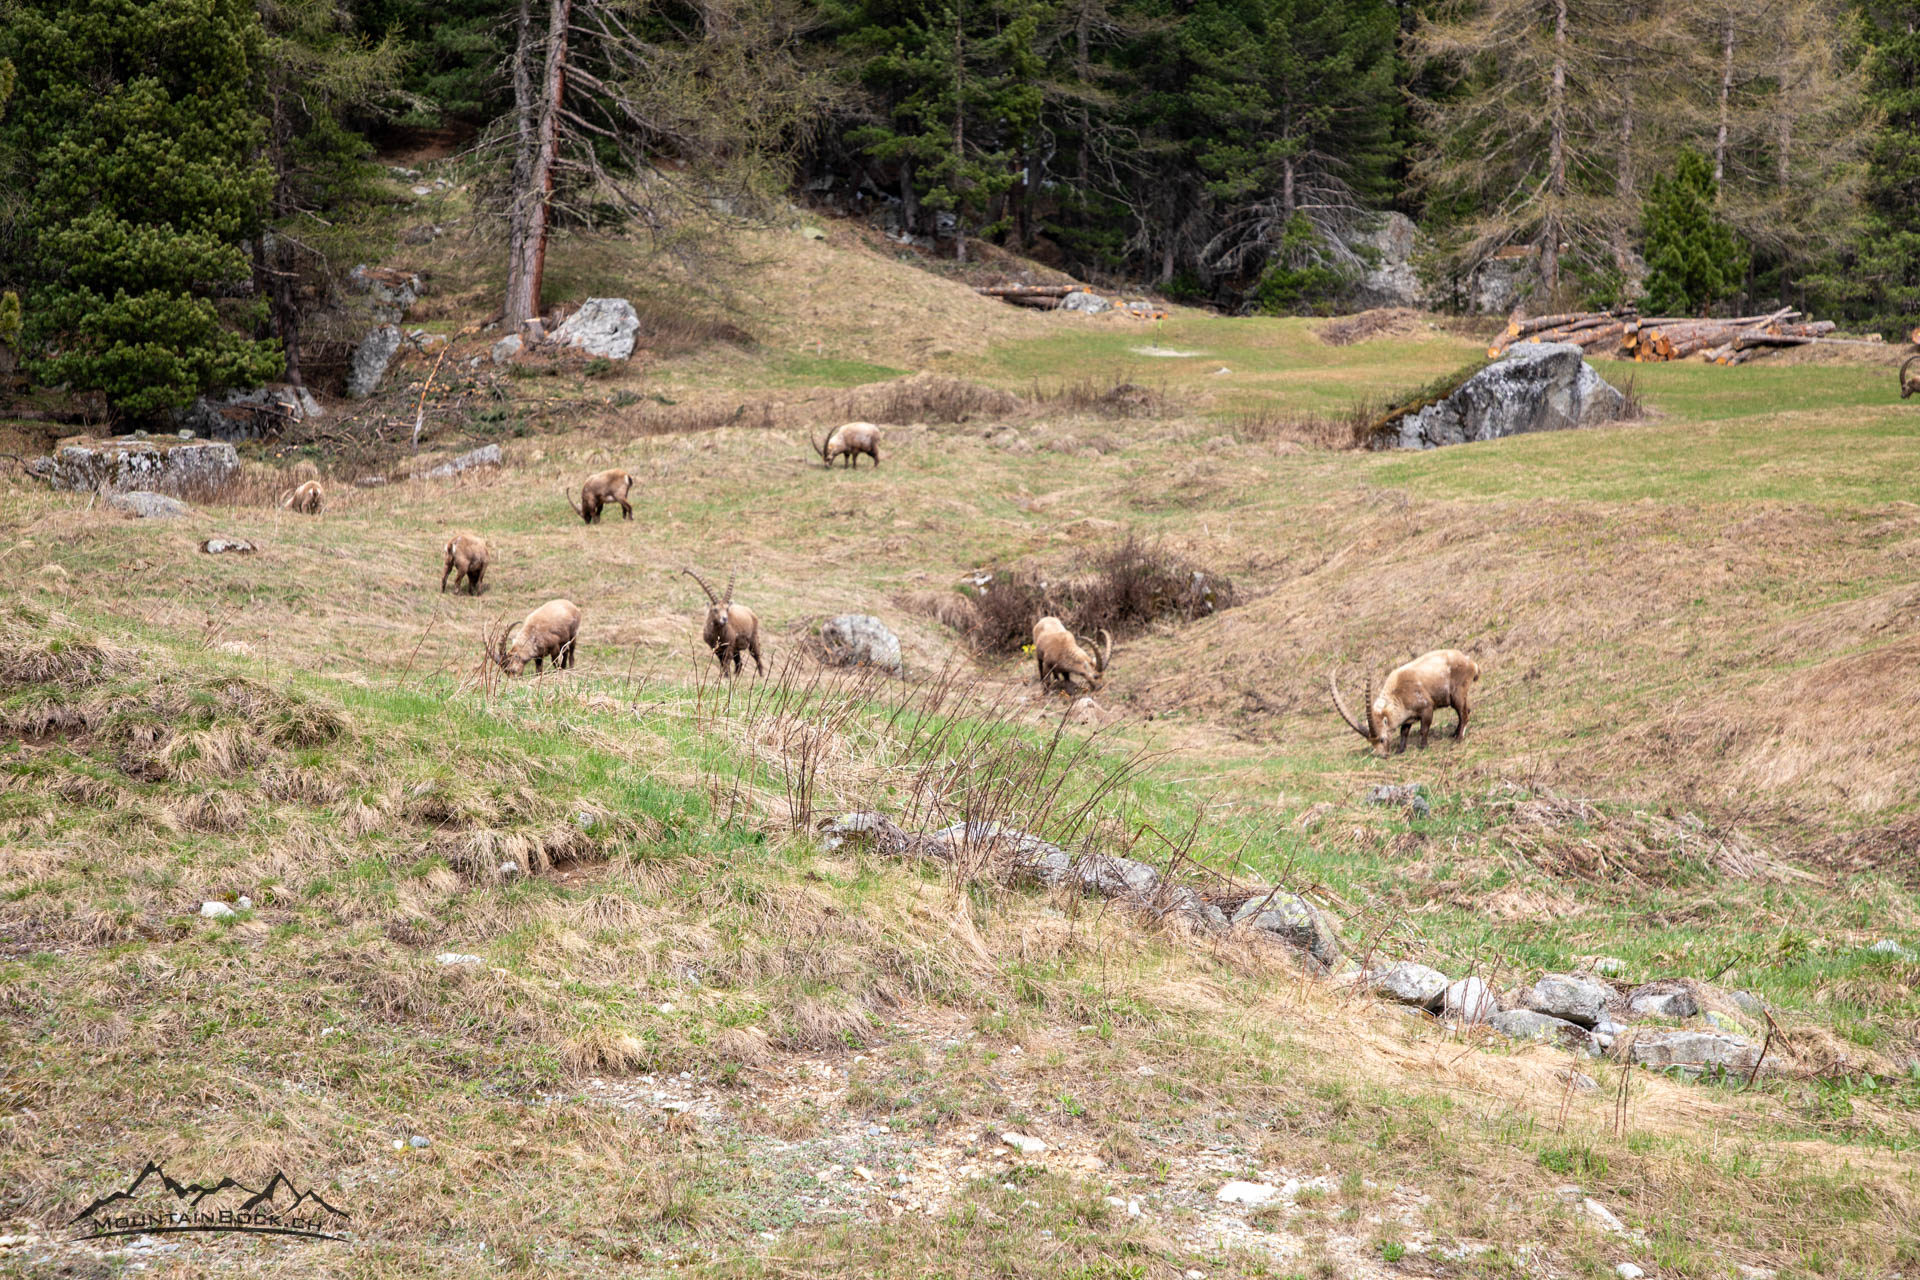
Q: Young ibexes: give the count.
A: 0